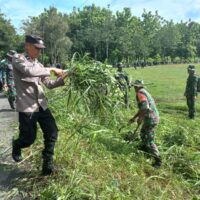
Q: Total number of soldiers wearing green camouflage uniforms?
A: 4